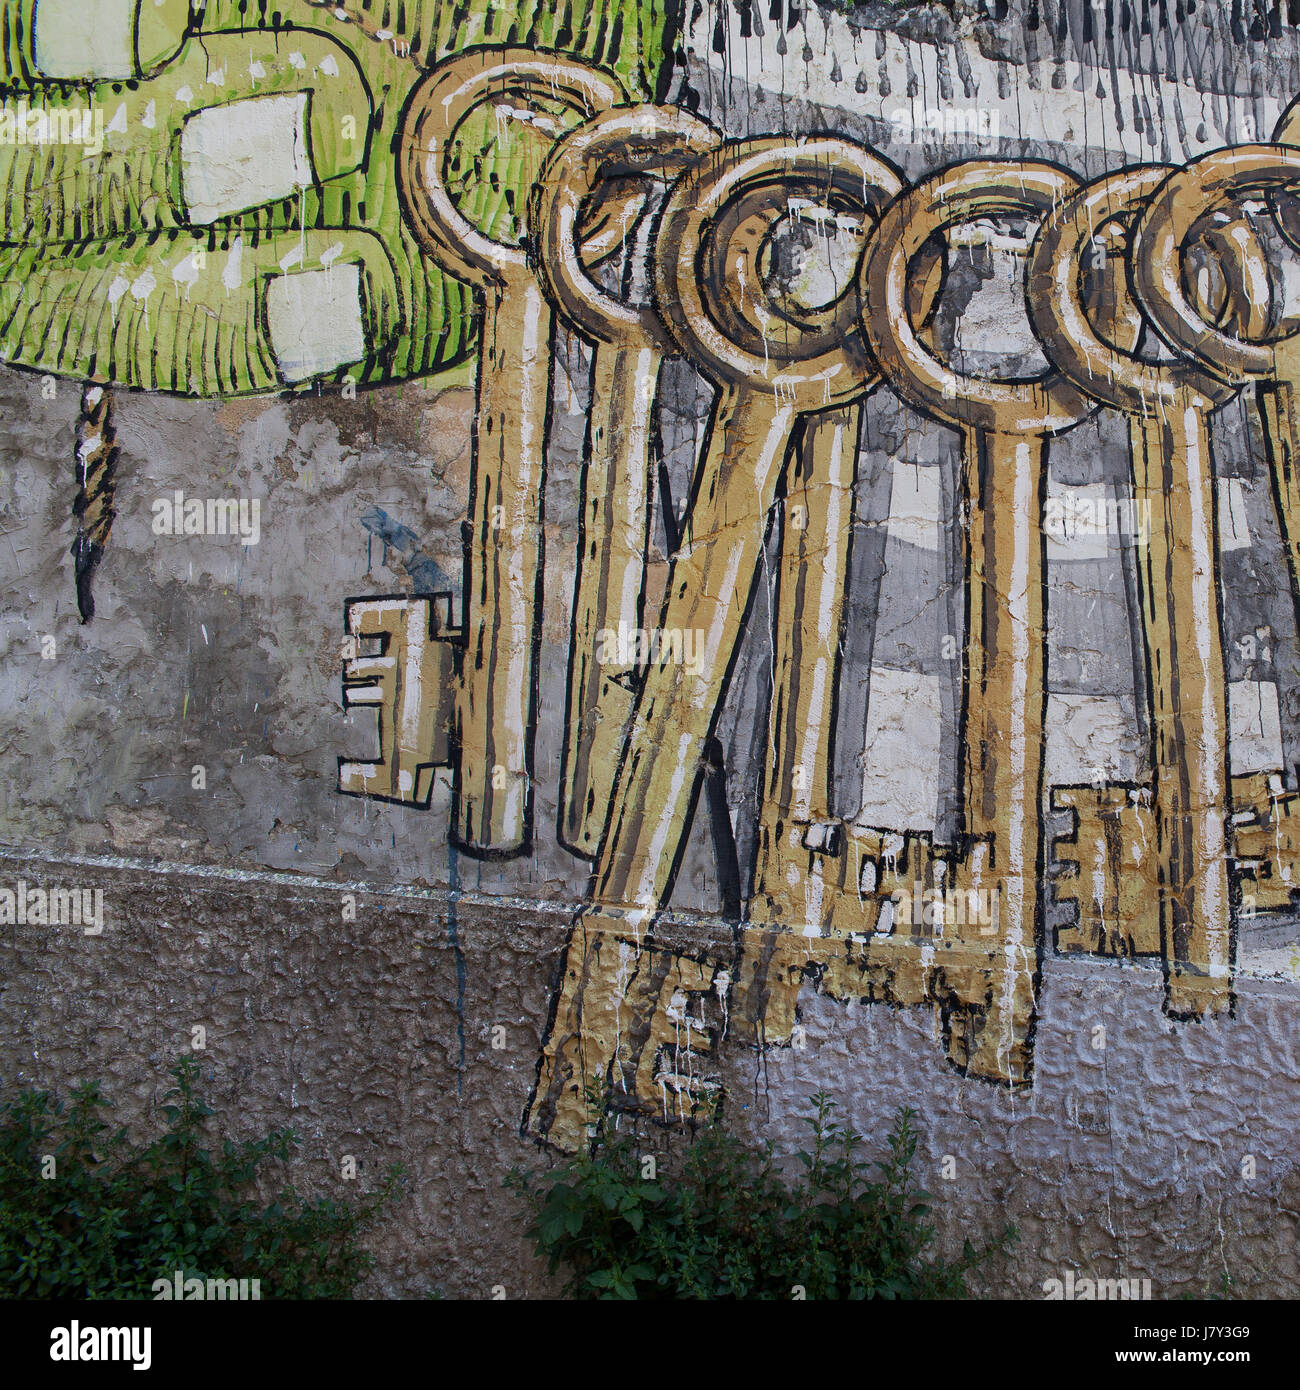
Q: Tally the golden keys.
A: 7